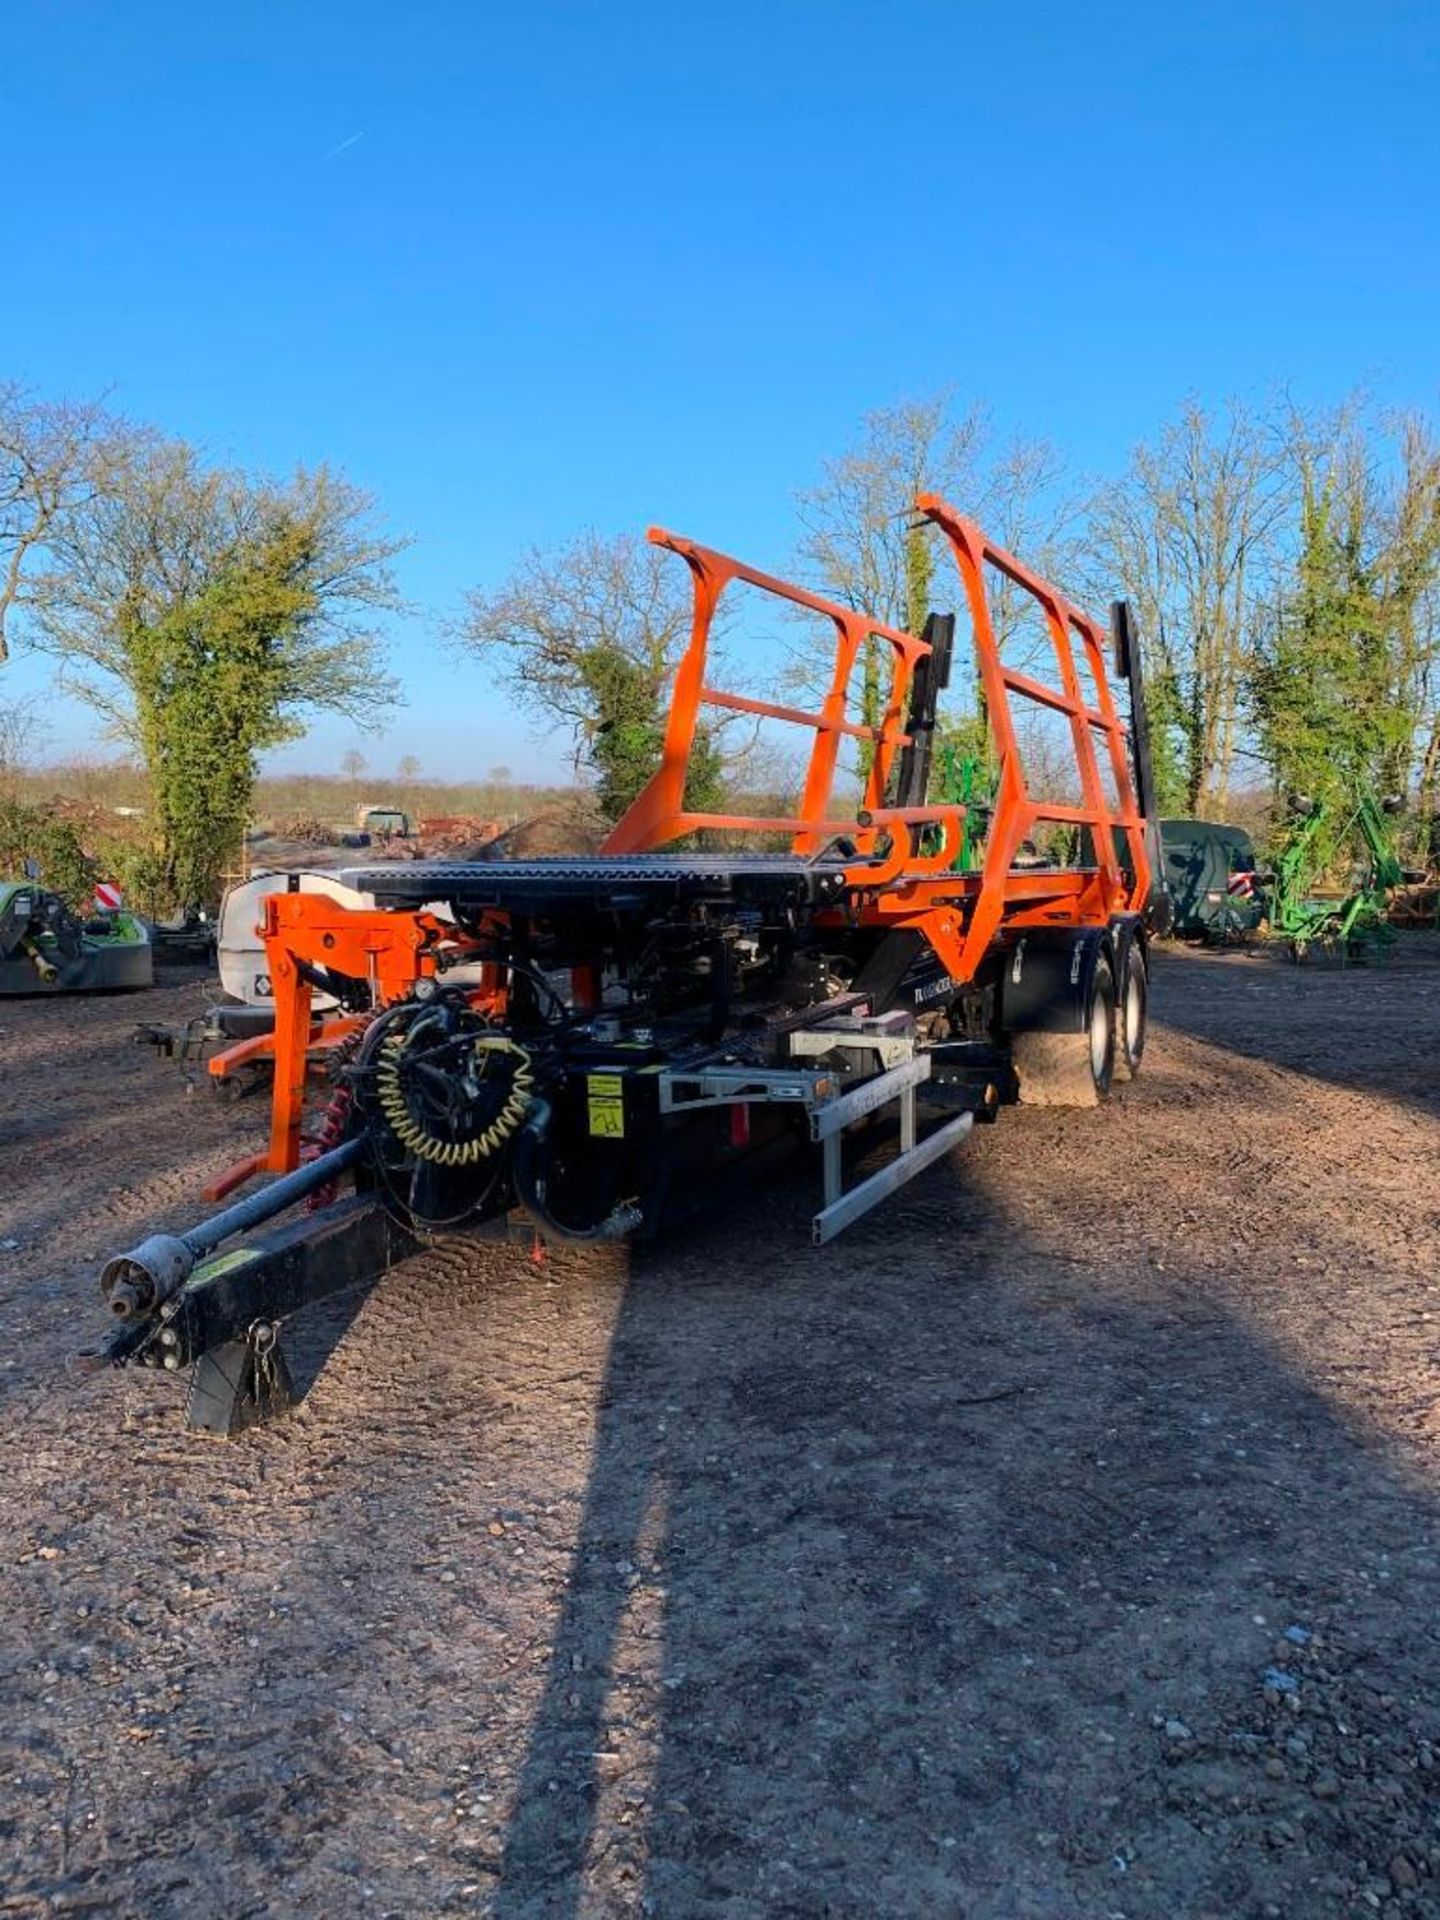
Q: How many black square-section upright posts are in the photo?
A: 2